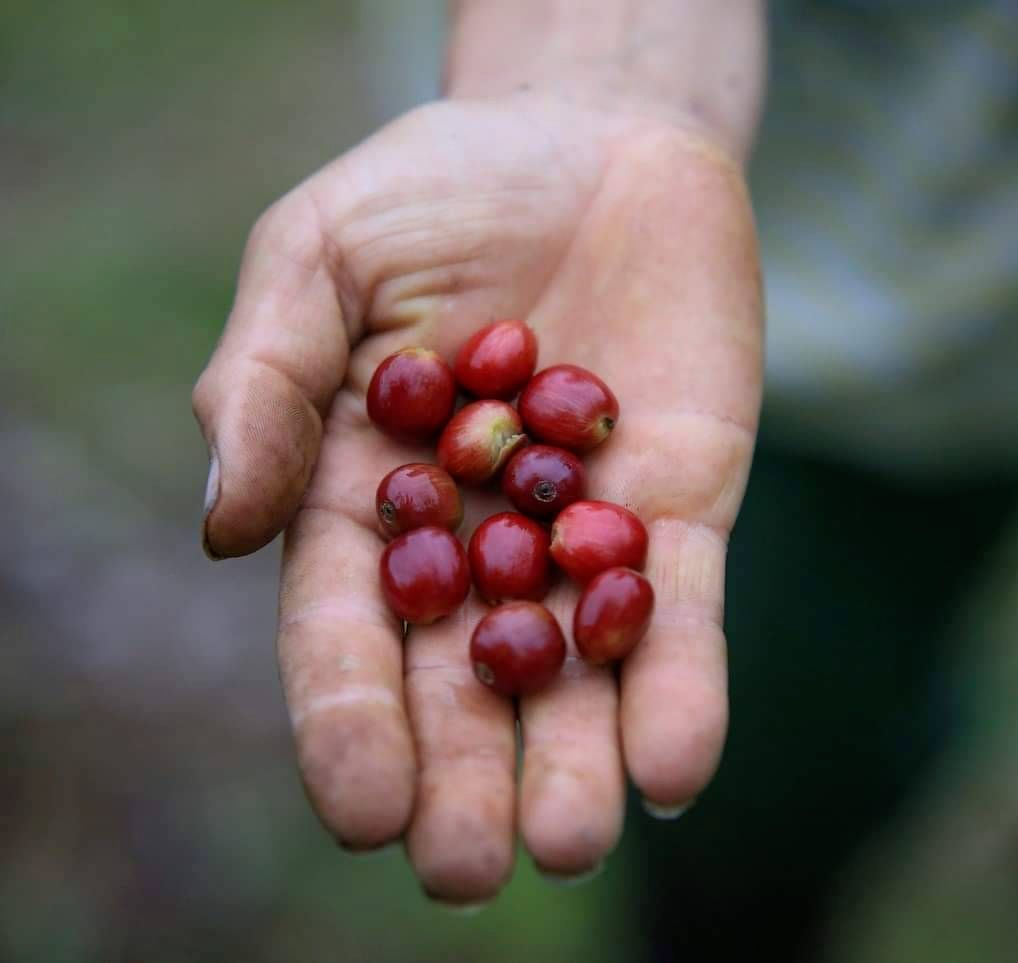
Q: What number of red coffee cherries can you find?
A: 11